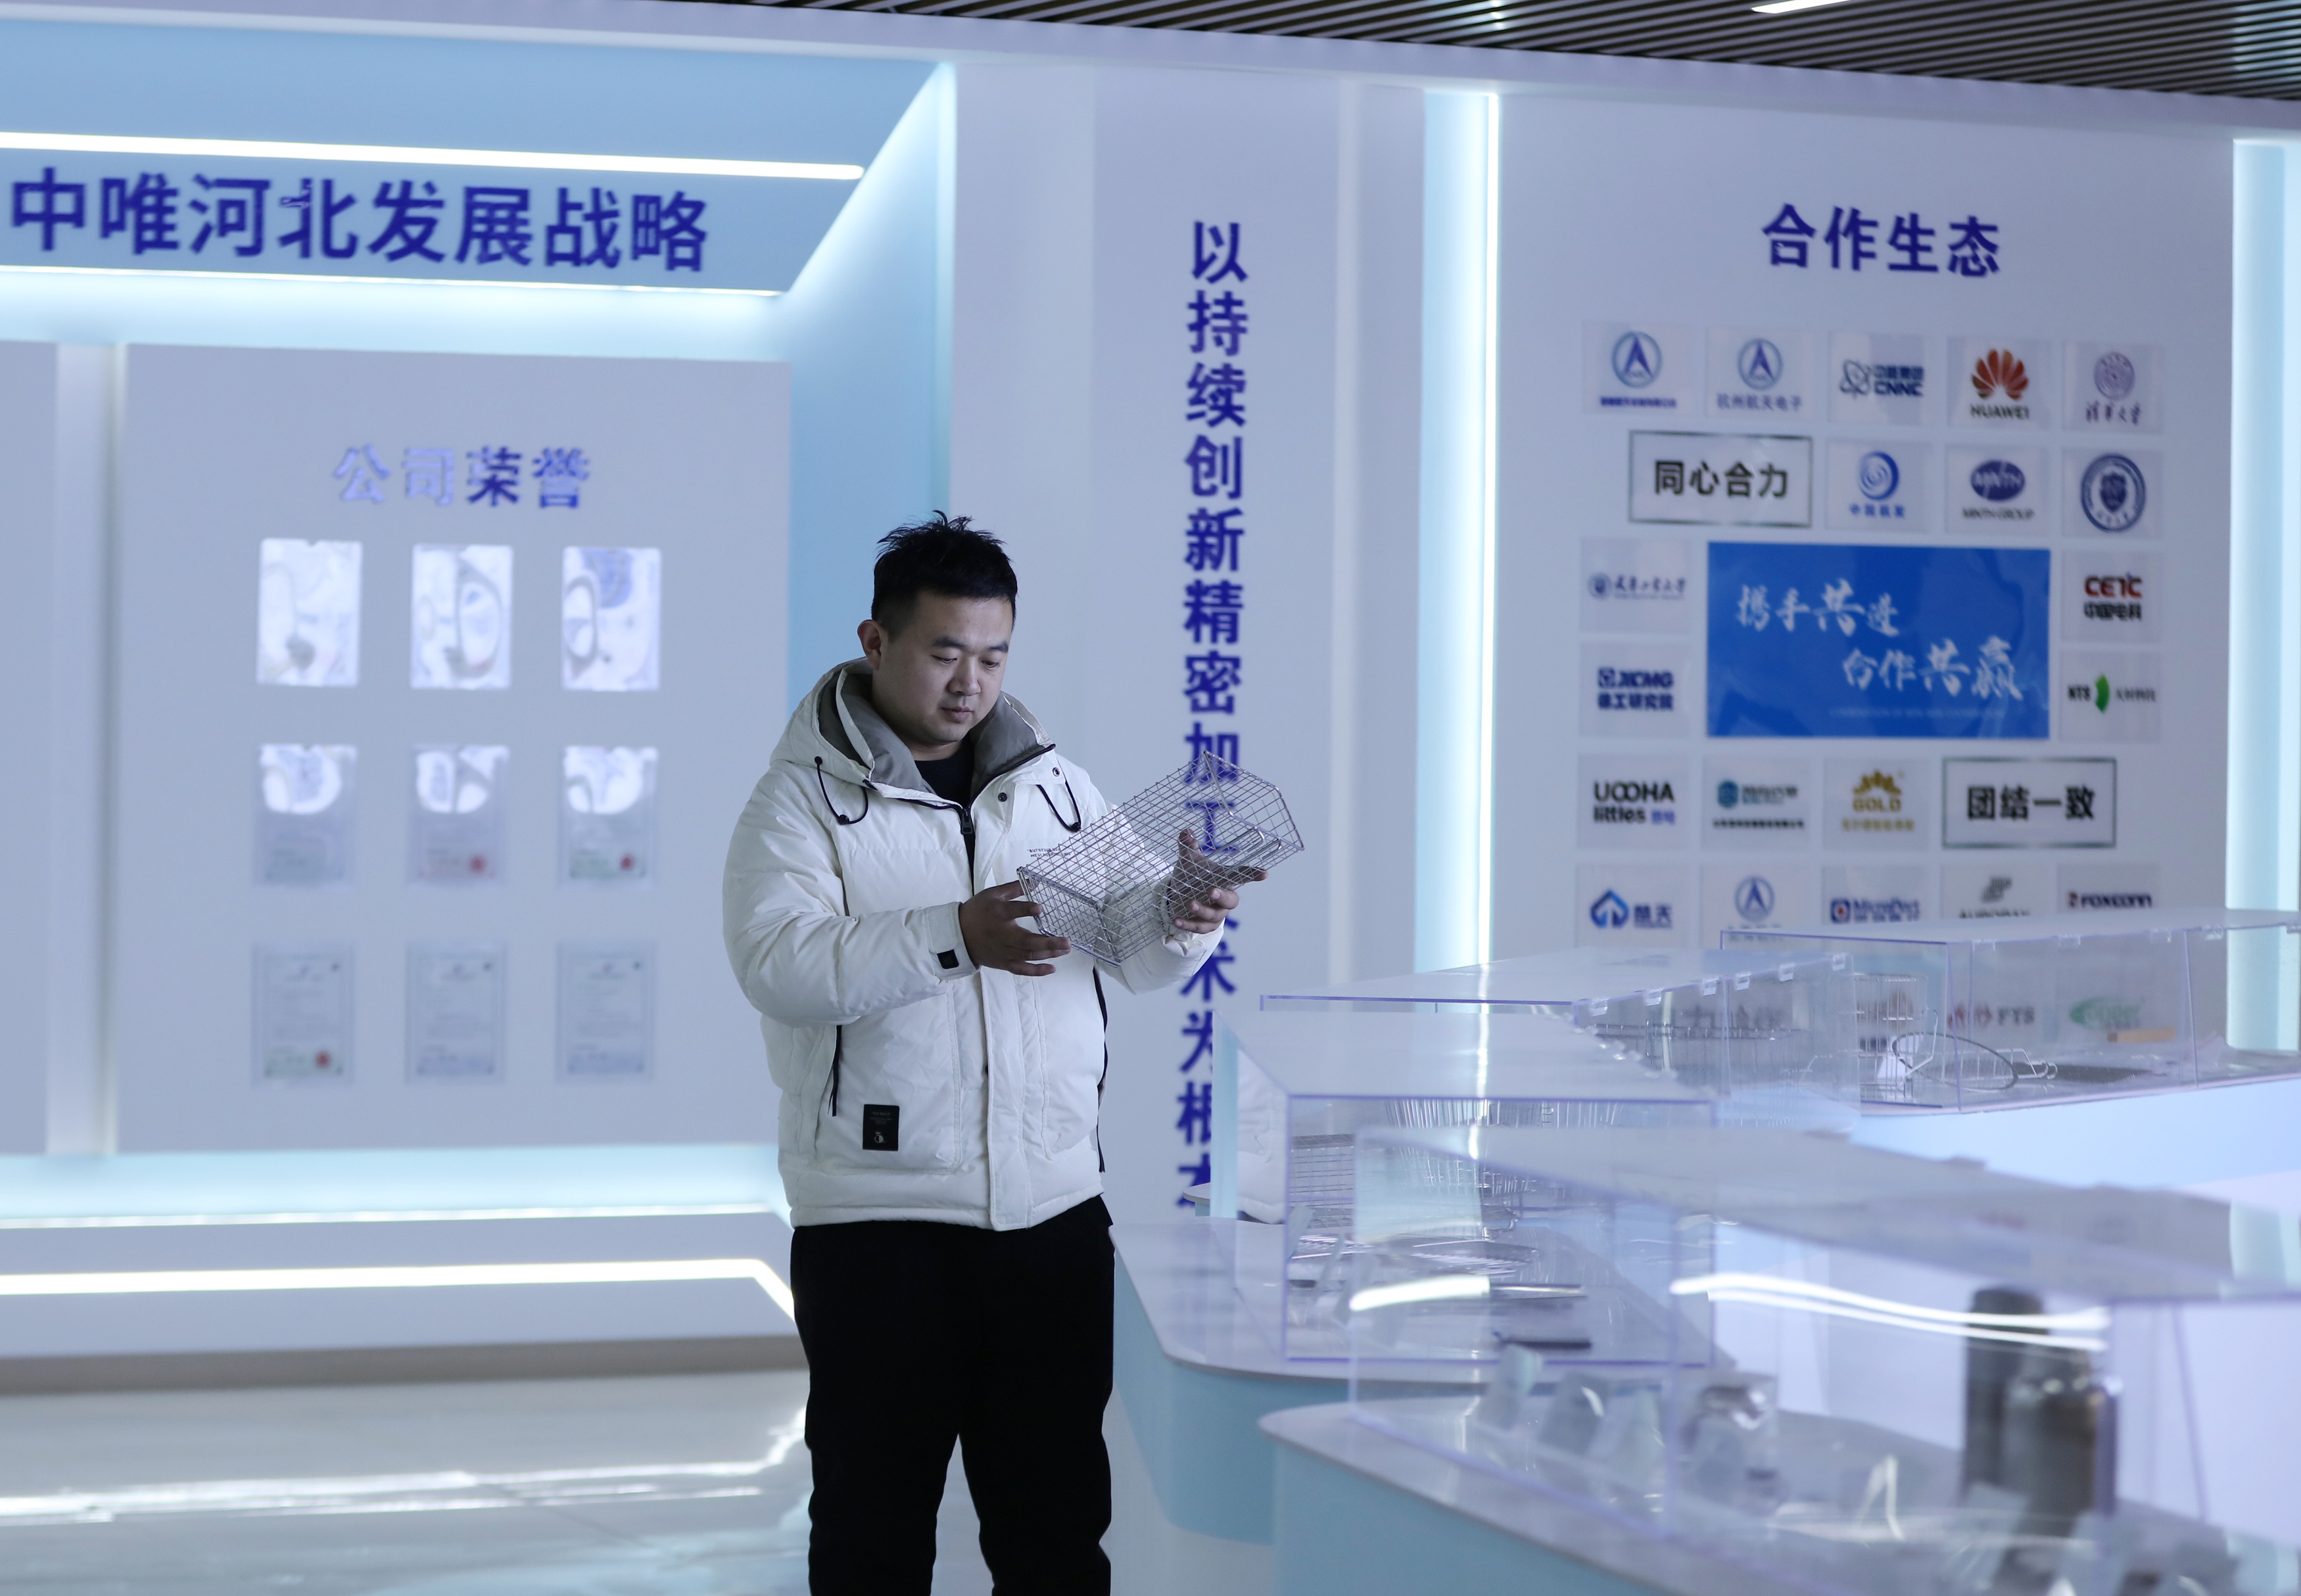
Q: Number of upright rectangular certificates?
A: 9